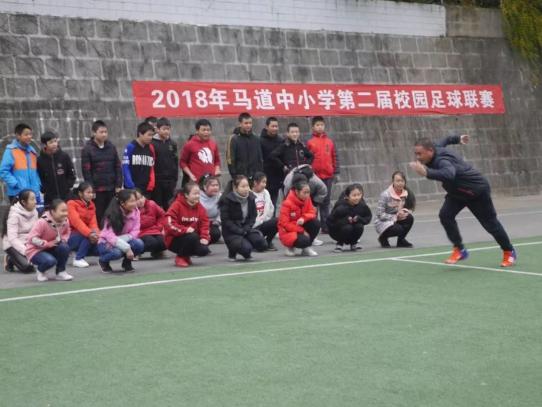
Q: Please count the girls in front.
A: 12